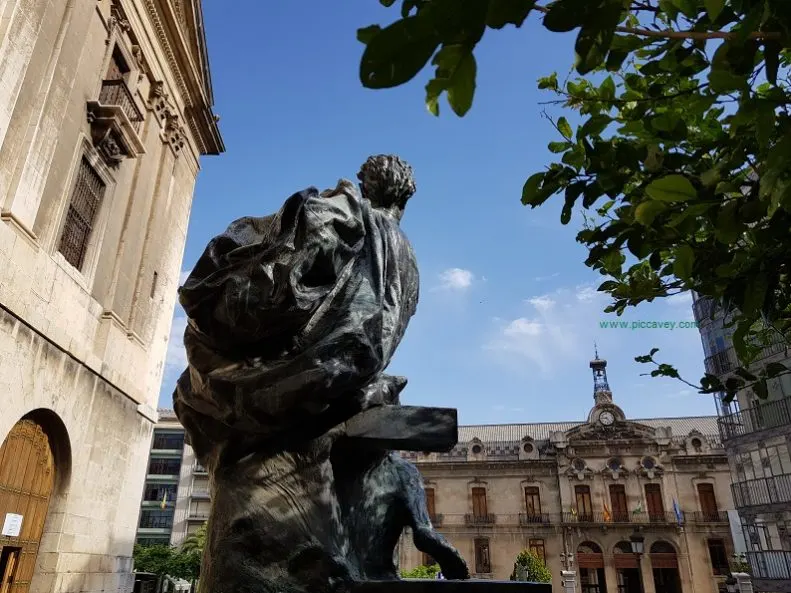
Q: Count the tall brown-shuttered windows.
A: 7